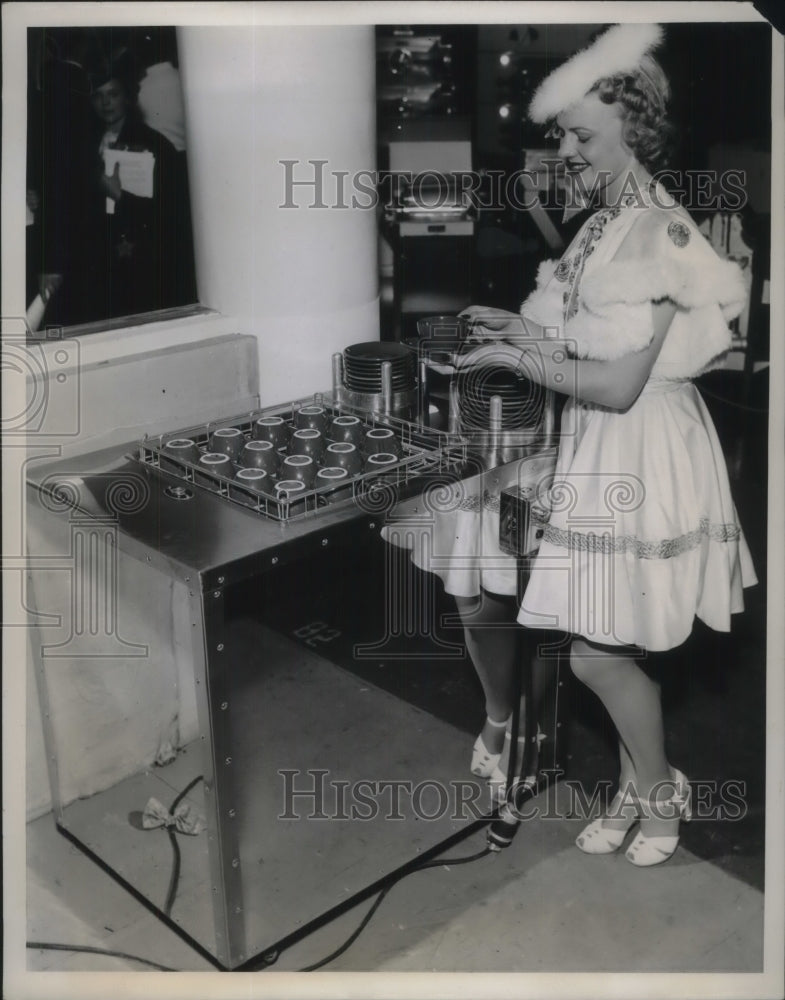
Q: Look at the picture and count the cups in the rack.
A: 15